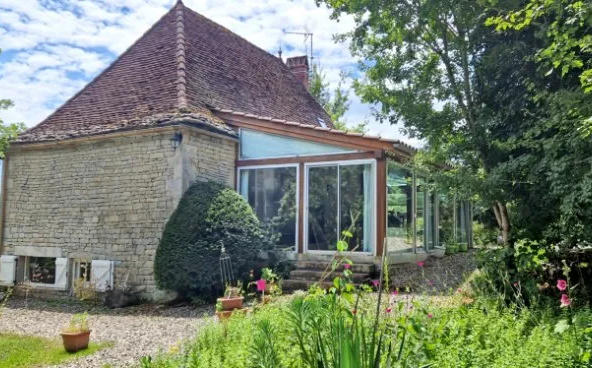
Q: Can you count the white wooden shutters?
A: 3